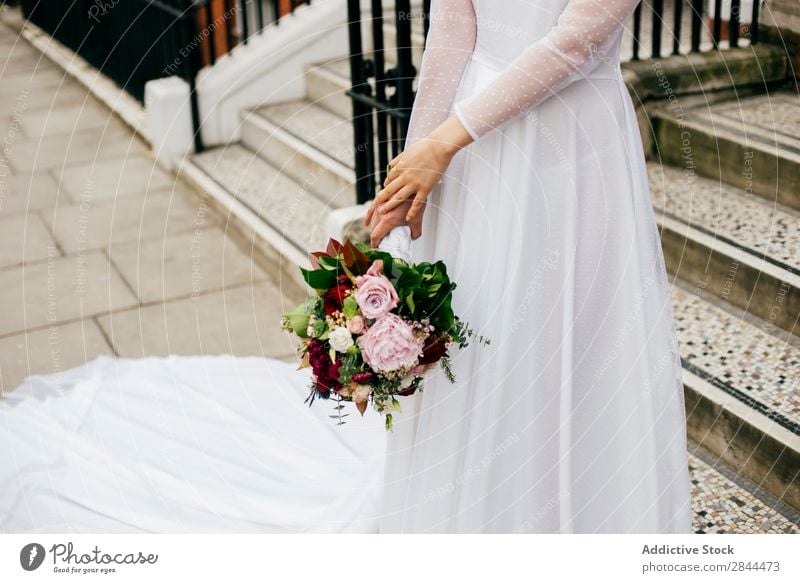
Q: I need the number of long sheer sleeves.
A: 2